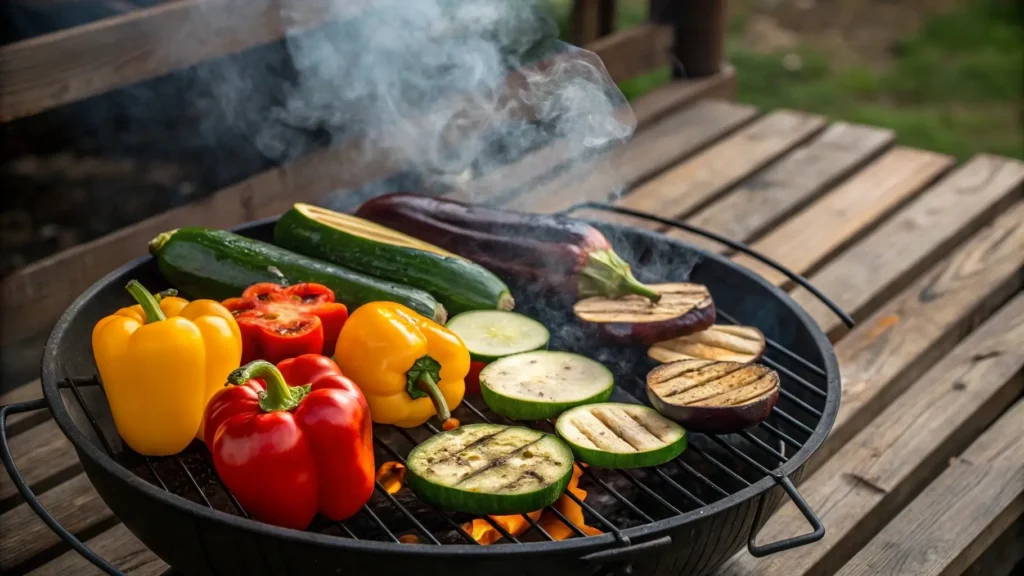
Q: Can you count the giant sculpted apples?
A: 0